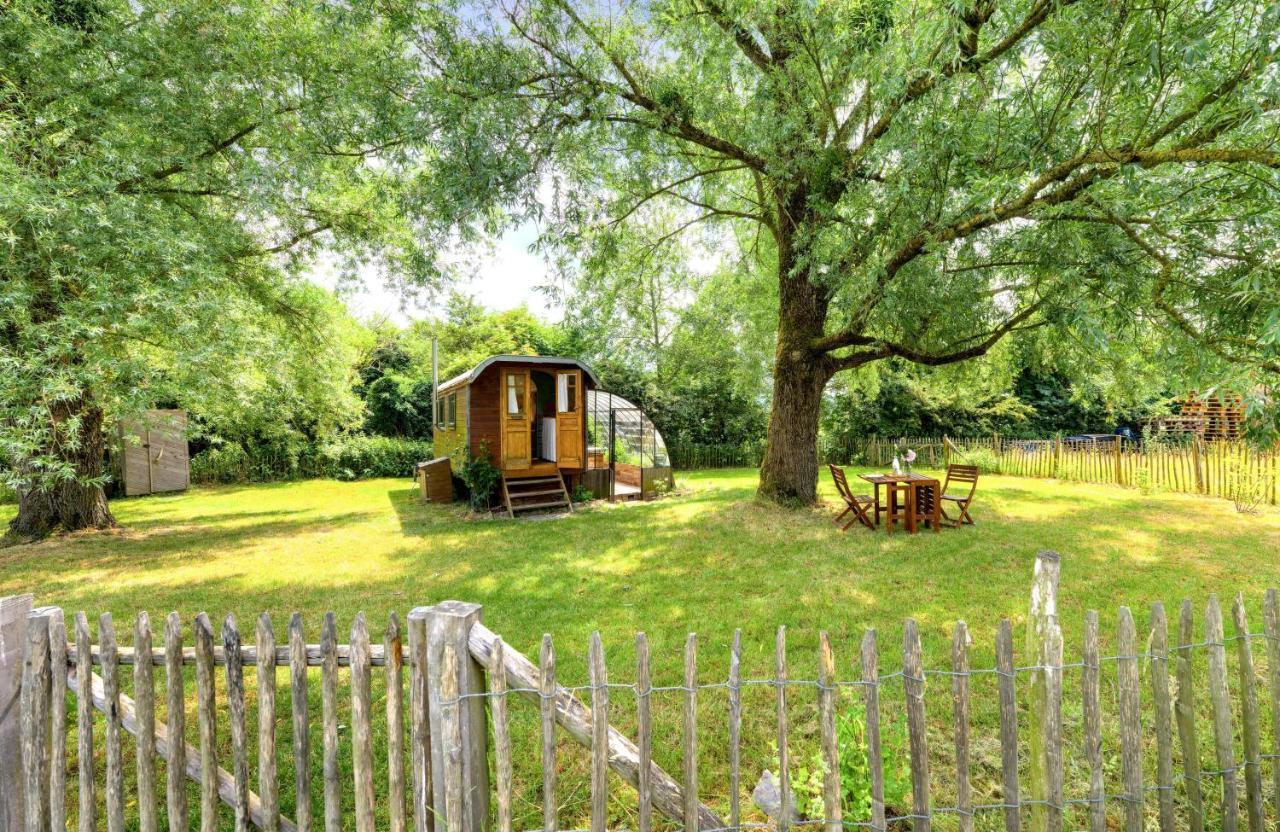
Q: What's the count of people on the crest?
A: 0